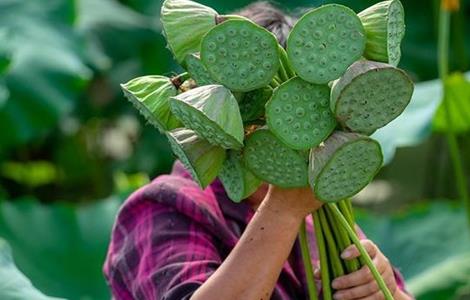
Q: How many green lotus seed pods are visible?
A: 14